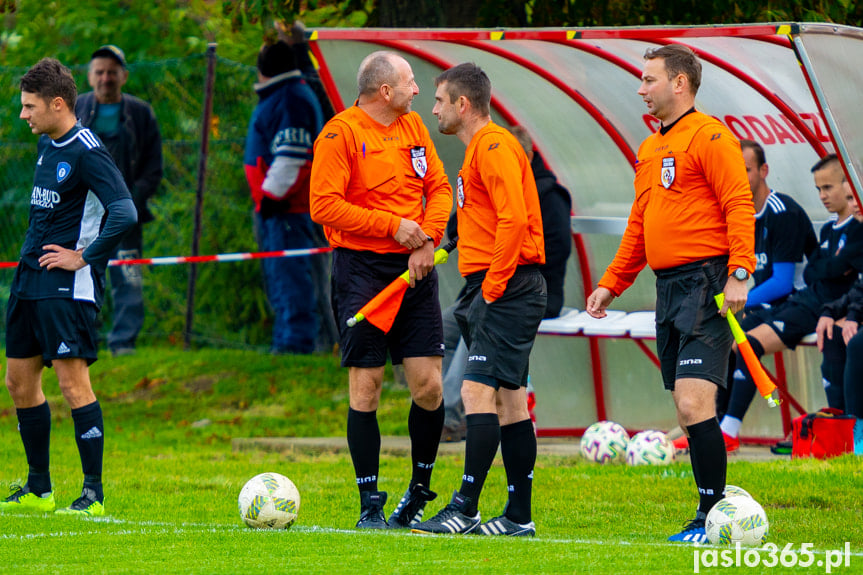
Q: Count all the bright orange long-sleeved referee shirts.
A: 3